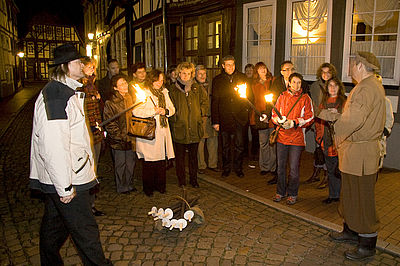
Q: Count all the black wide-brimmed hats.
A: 1